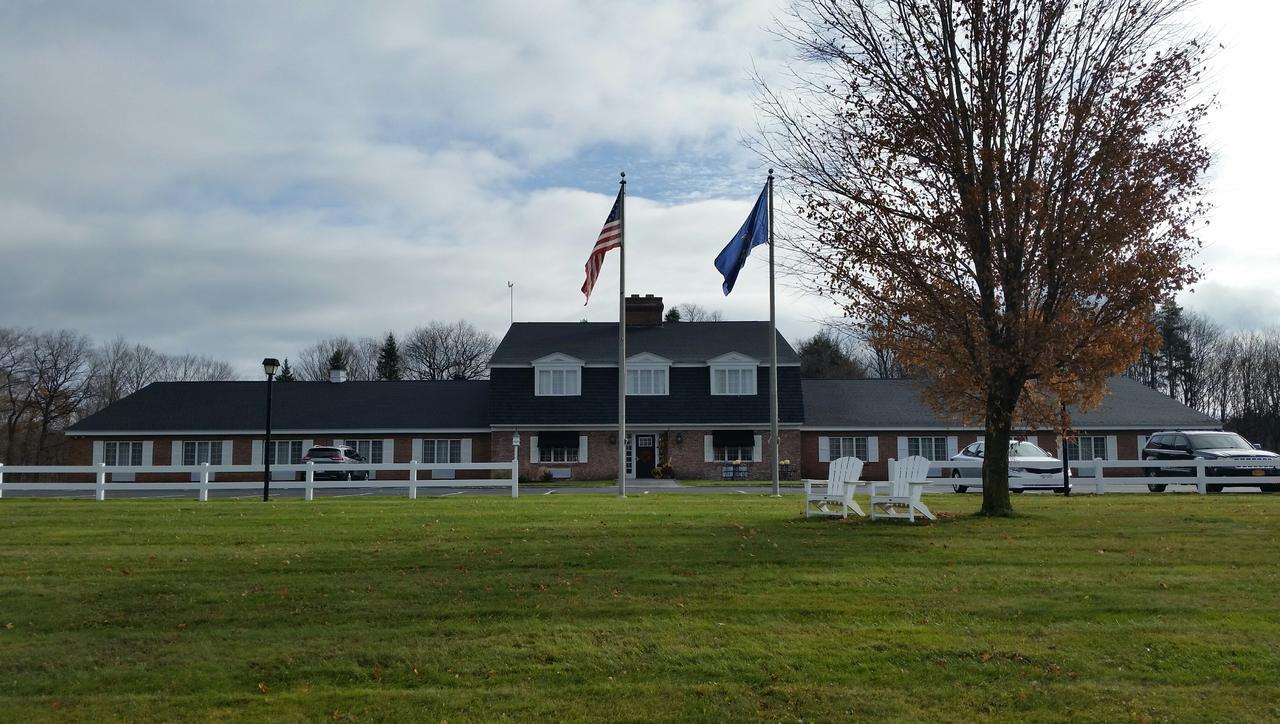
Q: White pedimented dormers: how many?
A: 3